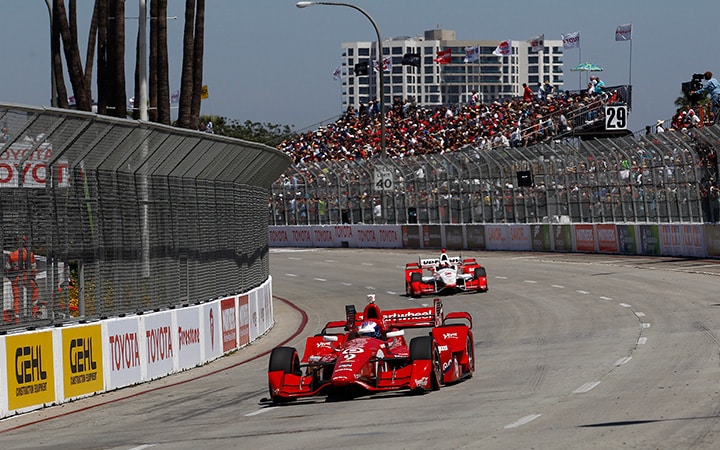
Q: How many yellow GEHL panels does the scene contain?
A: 2